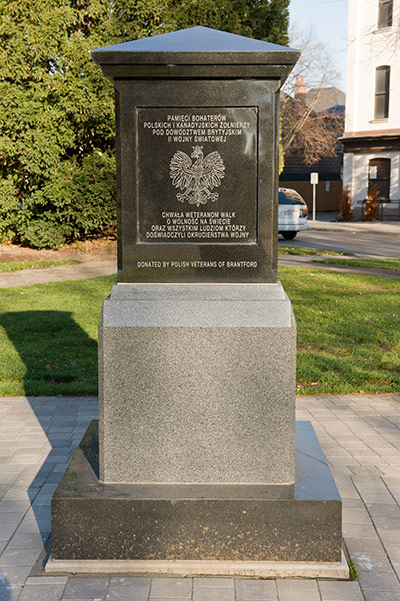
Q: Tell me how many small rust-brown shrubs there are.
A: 2